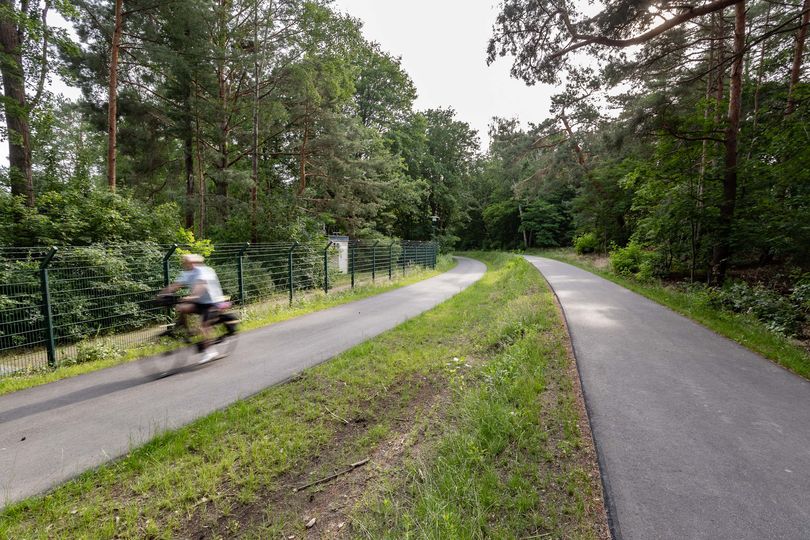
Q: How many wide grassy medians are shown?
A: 1